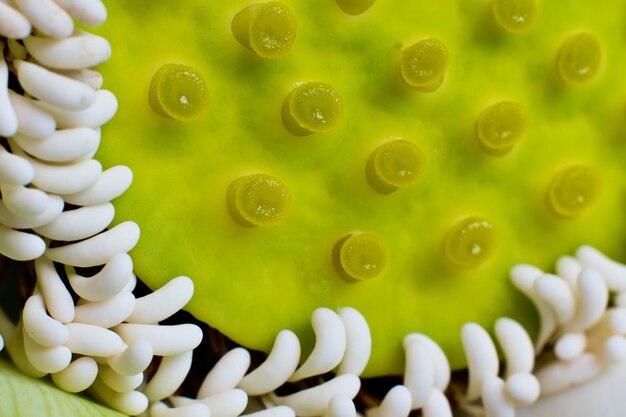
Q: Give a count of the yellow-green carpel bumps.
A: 13